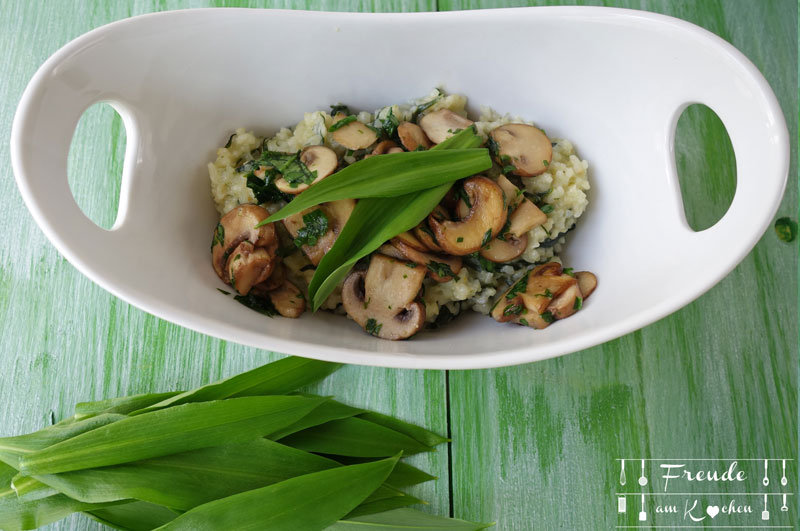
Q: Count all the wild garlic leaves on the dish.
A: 2